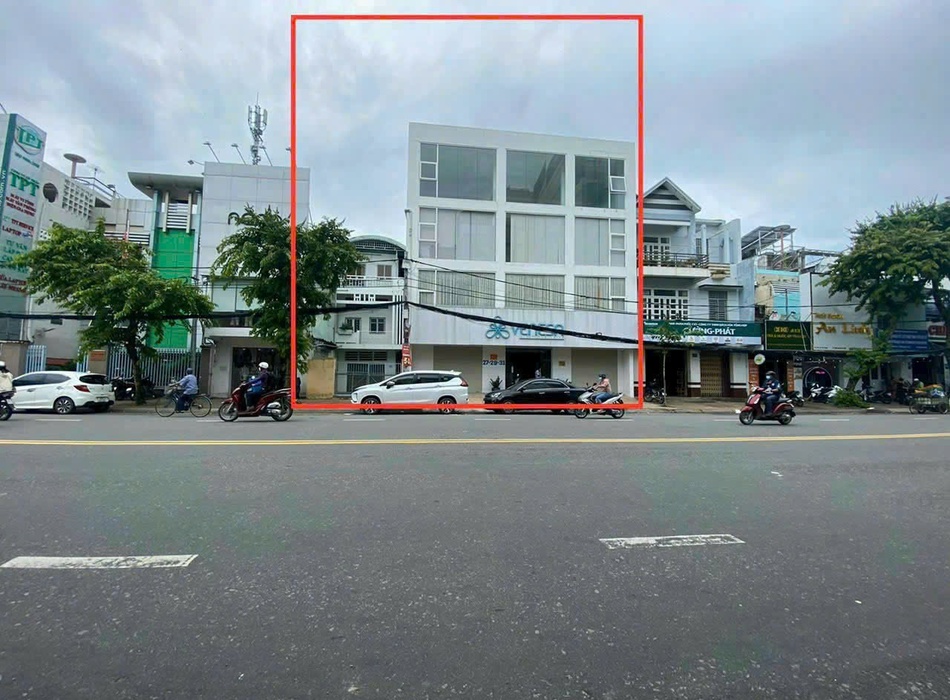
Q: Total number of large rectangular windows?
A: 9